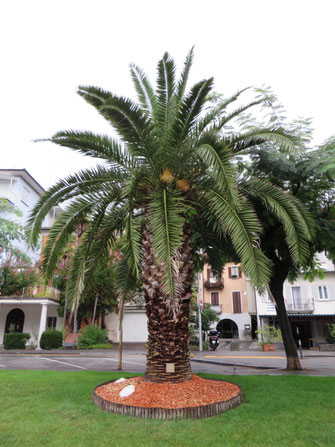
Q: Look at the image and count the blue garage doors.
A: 0